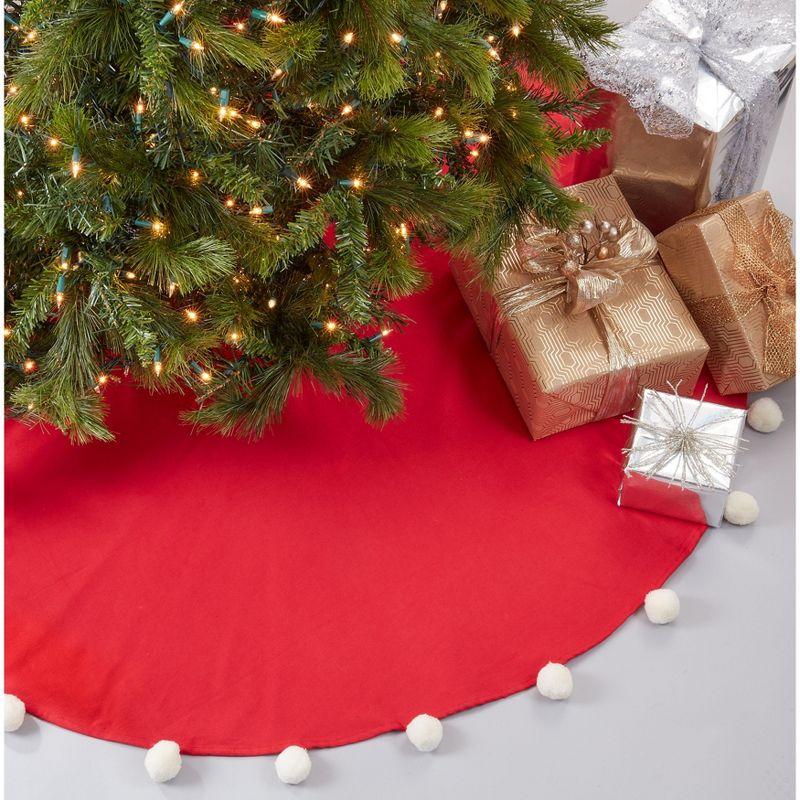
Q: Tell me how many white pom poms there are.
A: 8